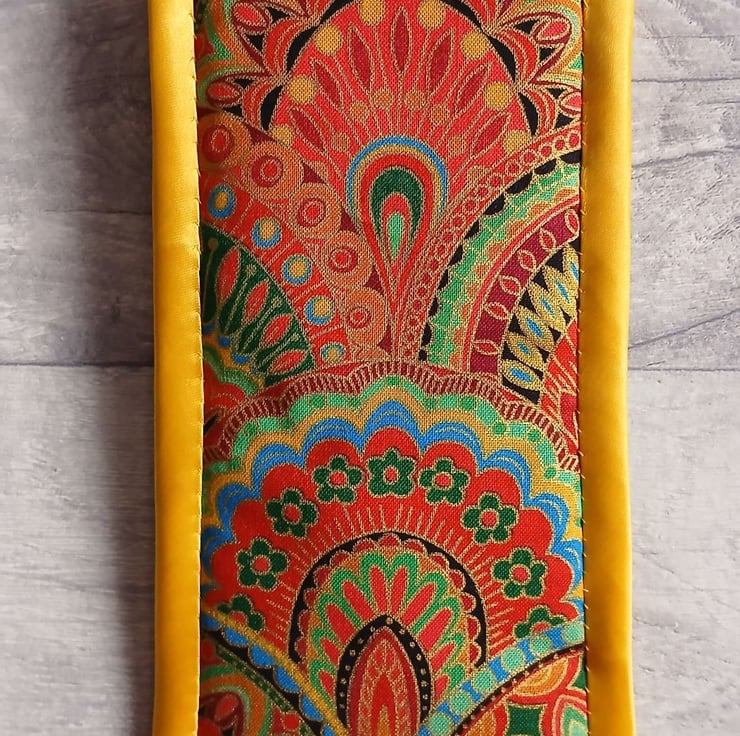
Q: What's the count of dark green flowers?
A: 9